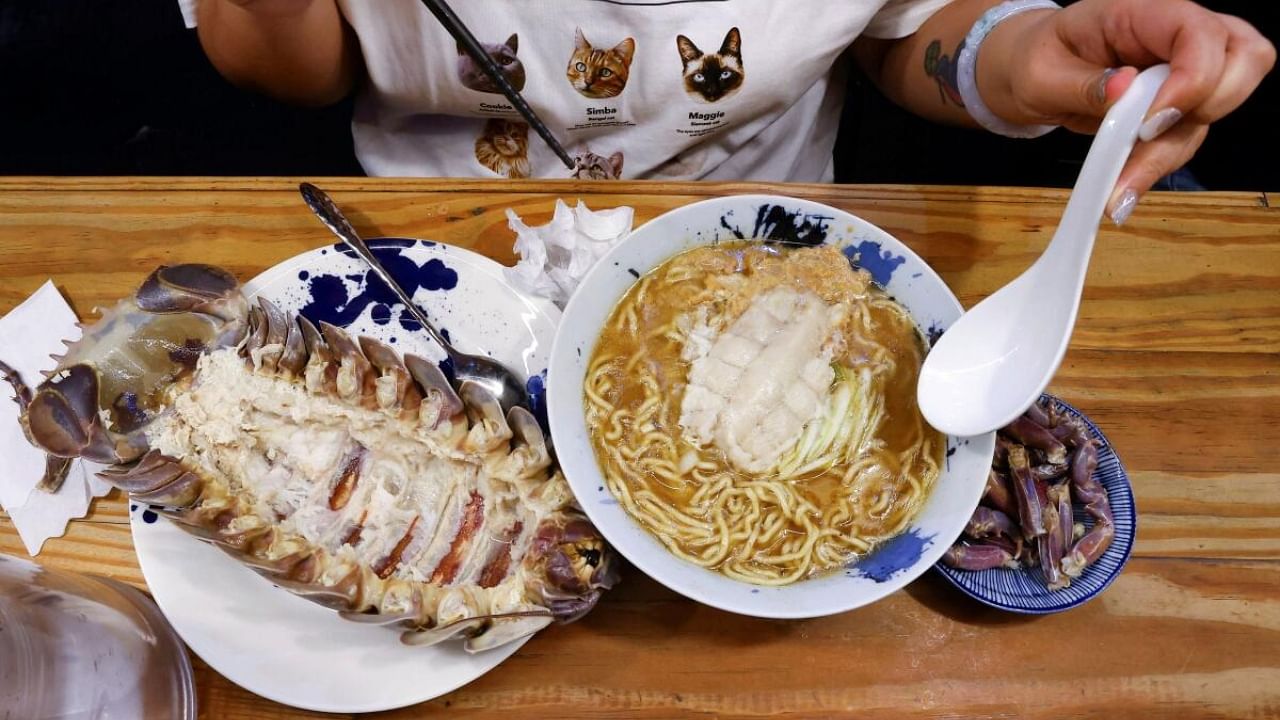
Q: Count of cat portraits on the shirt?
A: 5